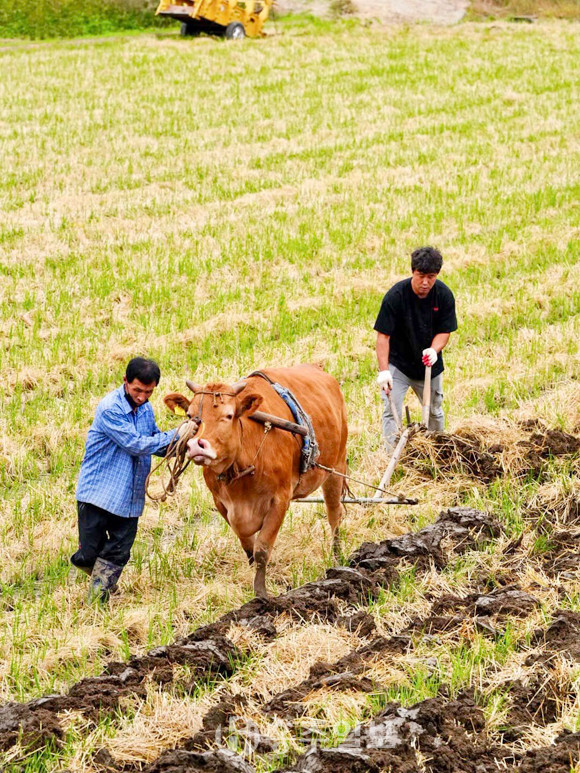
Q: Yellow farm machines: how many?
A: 1